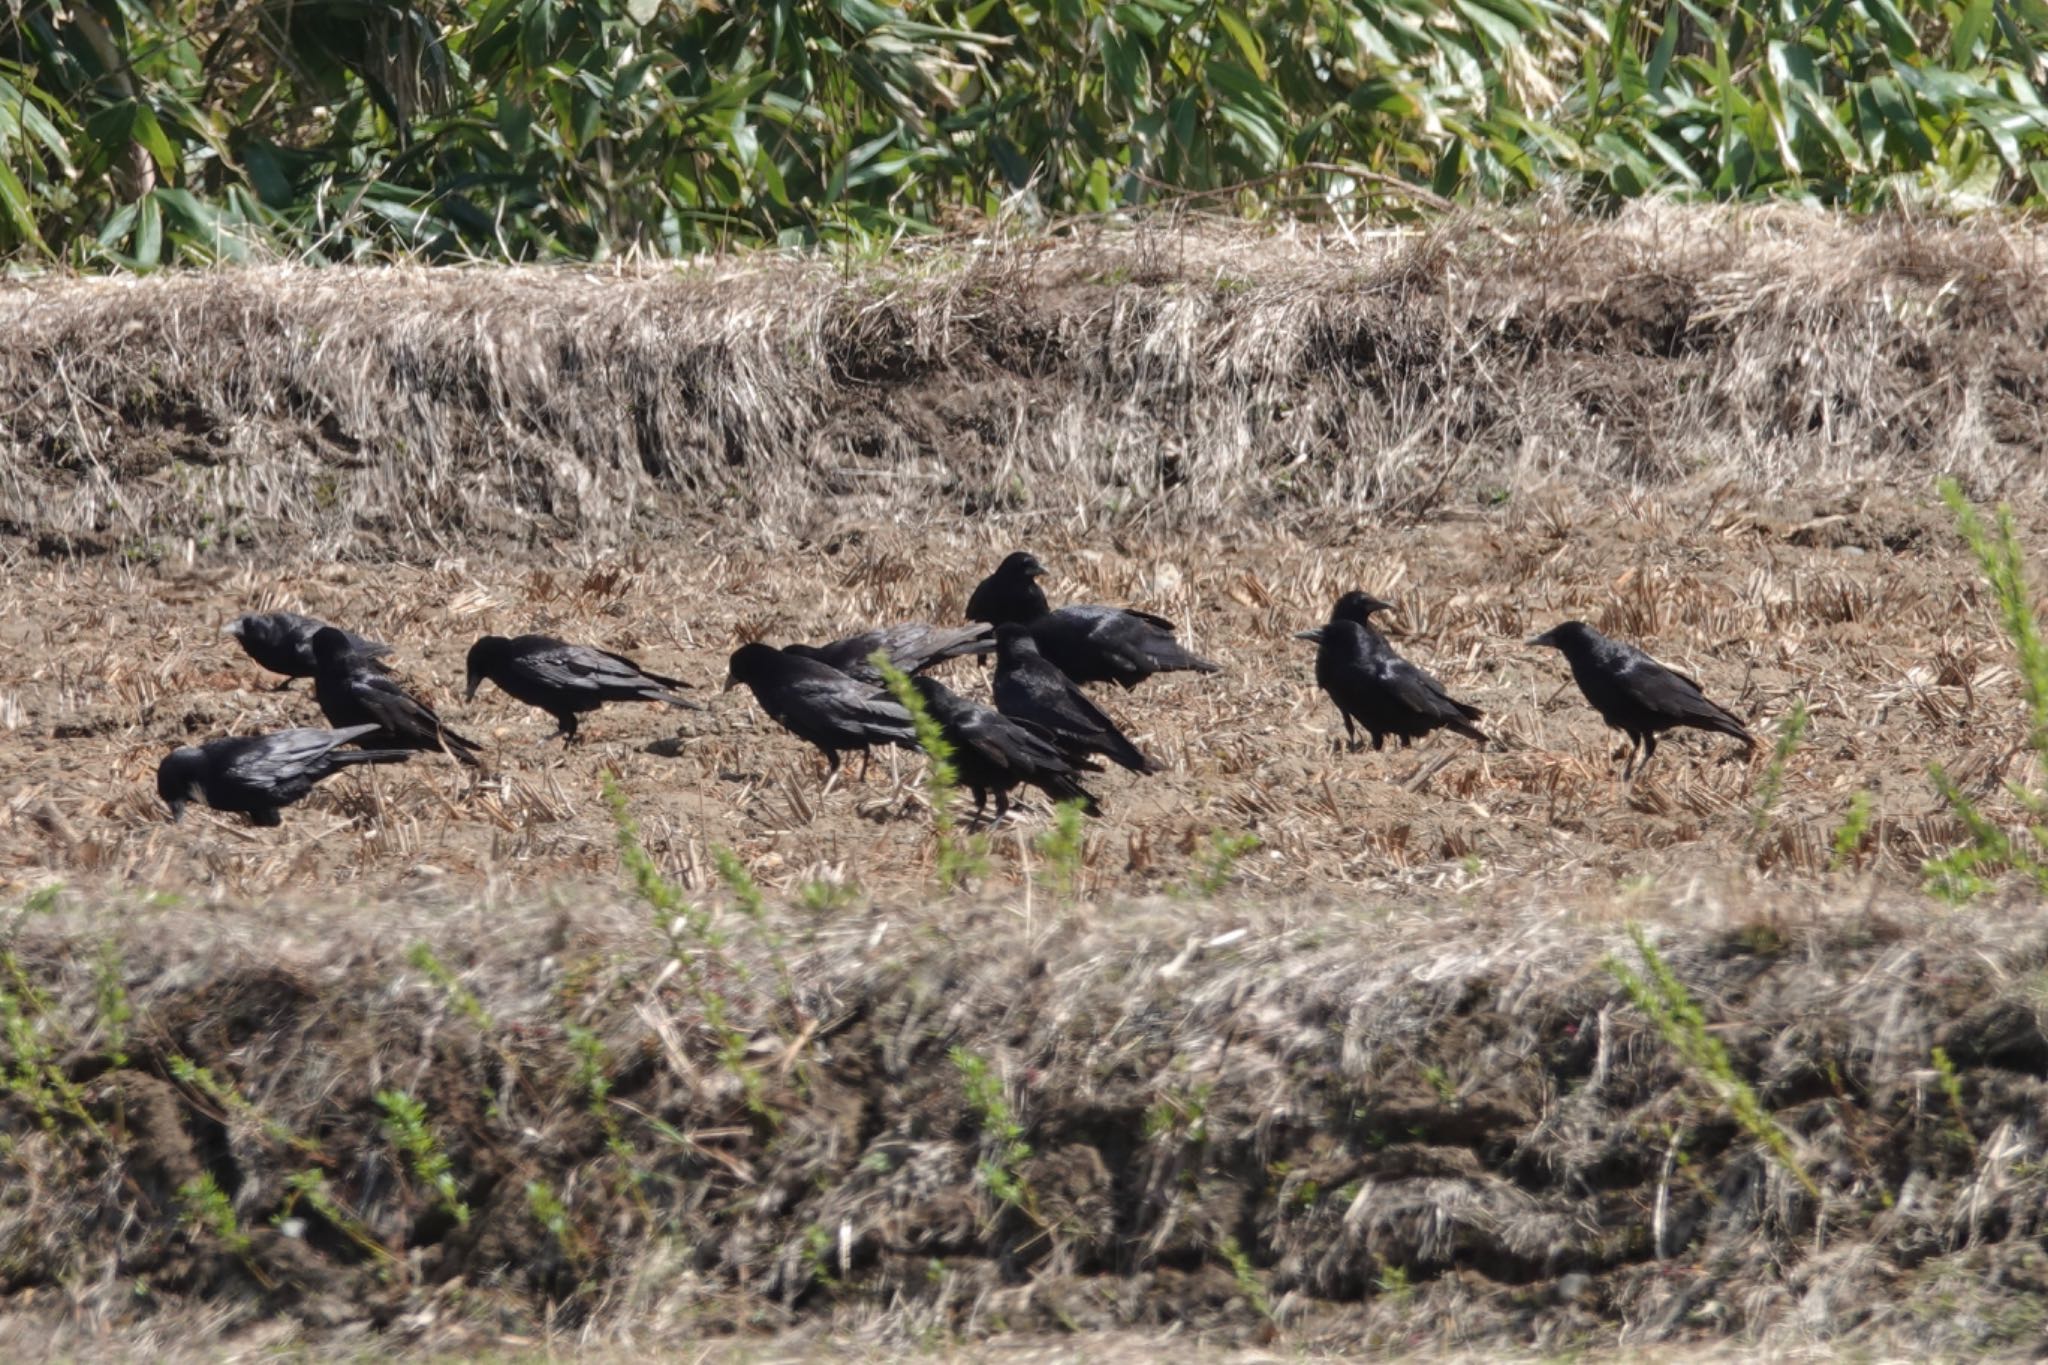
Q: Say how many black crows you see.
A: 13